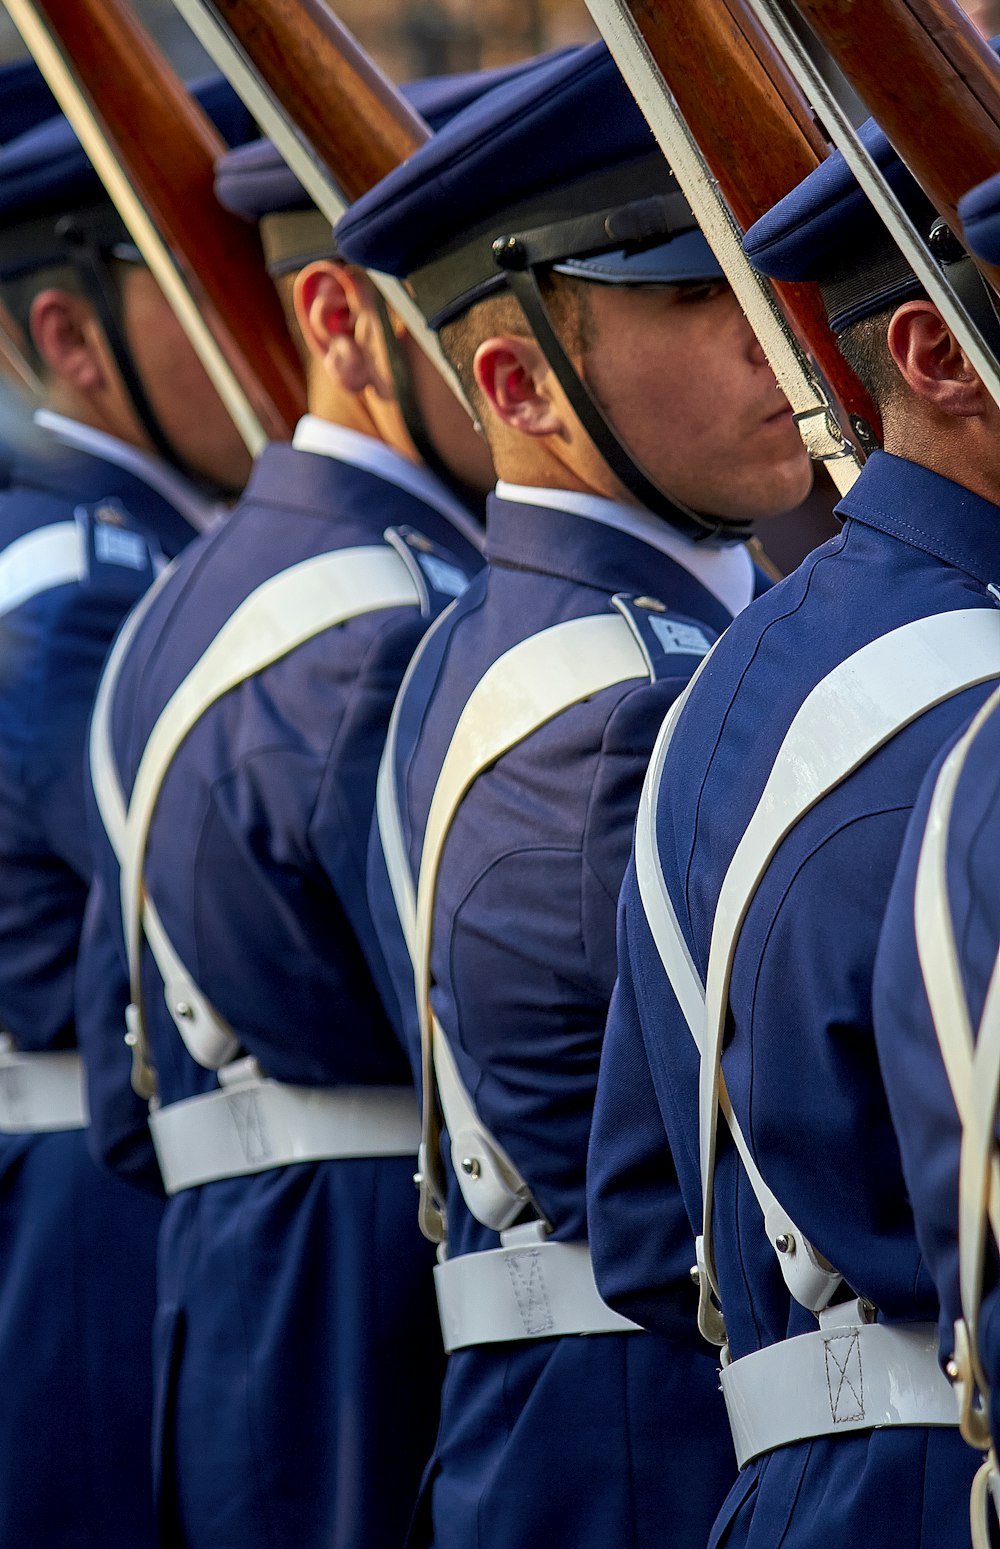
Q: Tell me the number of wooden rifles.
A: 4